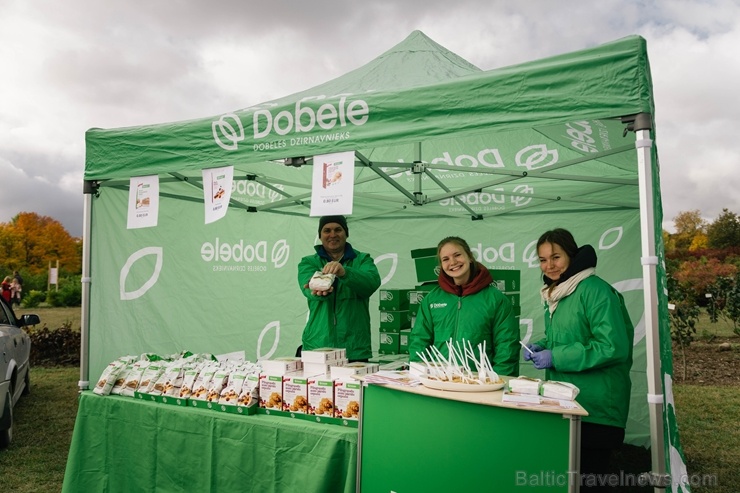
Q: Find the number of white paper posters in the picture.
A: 3